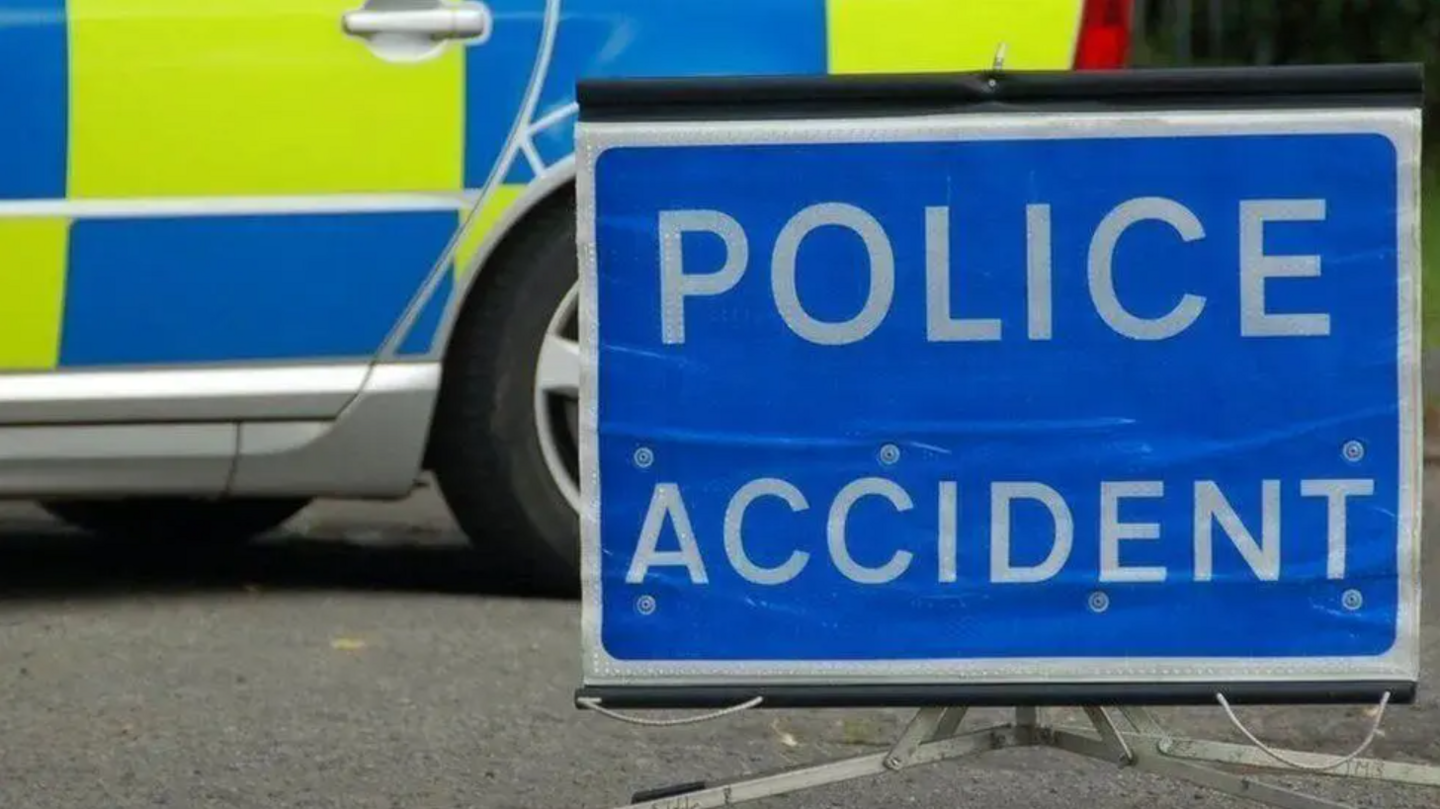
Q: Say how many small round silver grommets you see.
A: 6